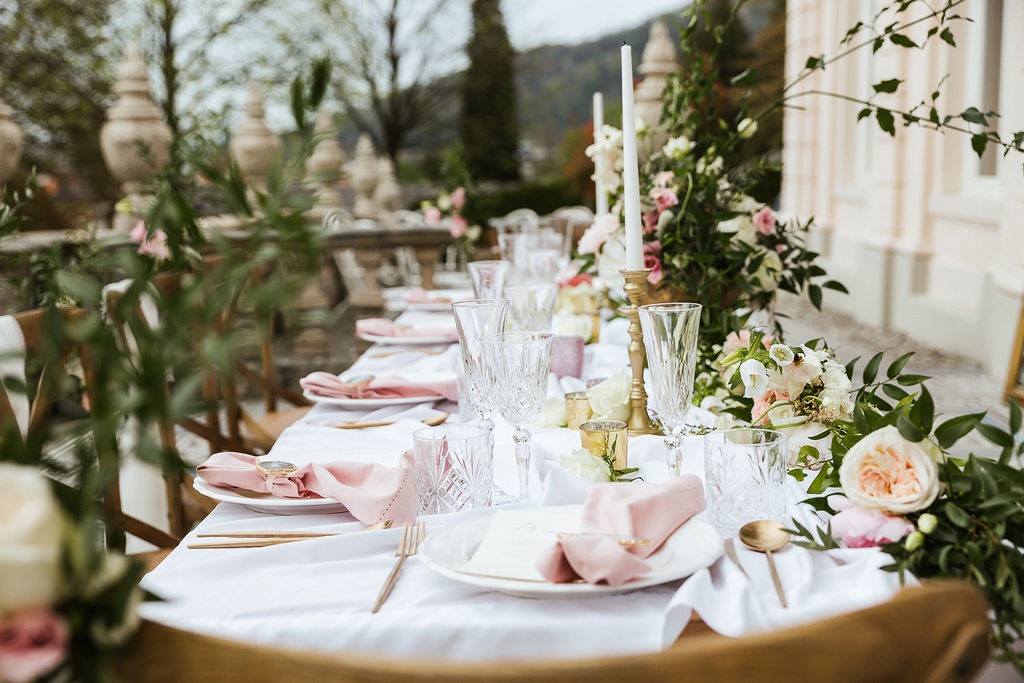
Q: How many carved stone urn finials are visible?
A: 7